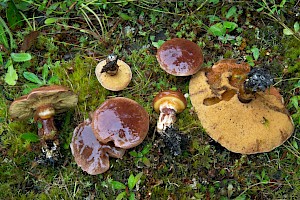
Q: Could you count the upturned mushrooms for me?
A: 2